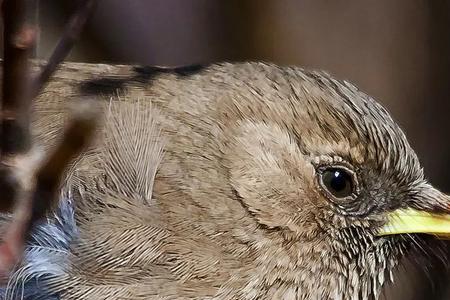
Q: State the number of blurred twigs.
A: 3